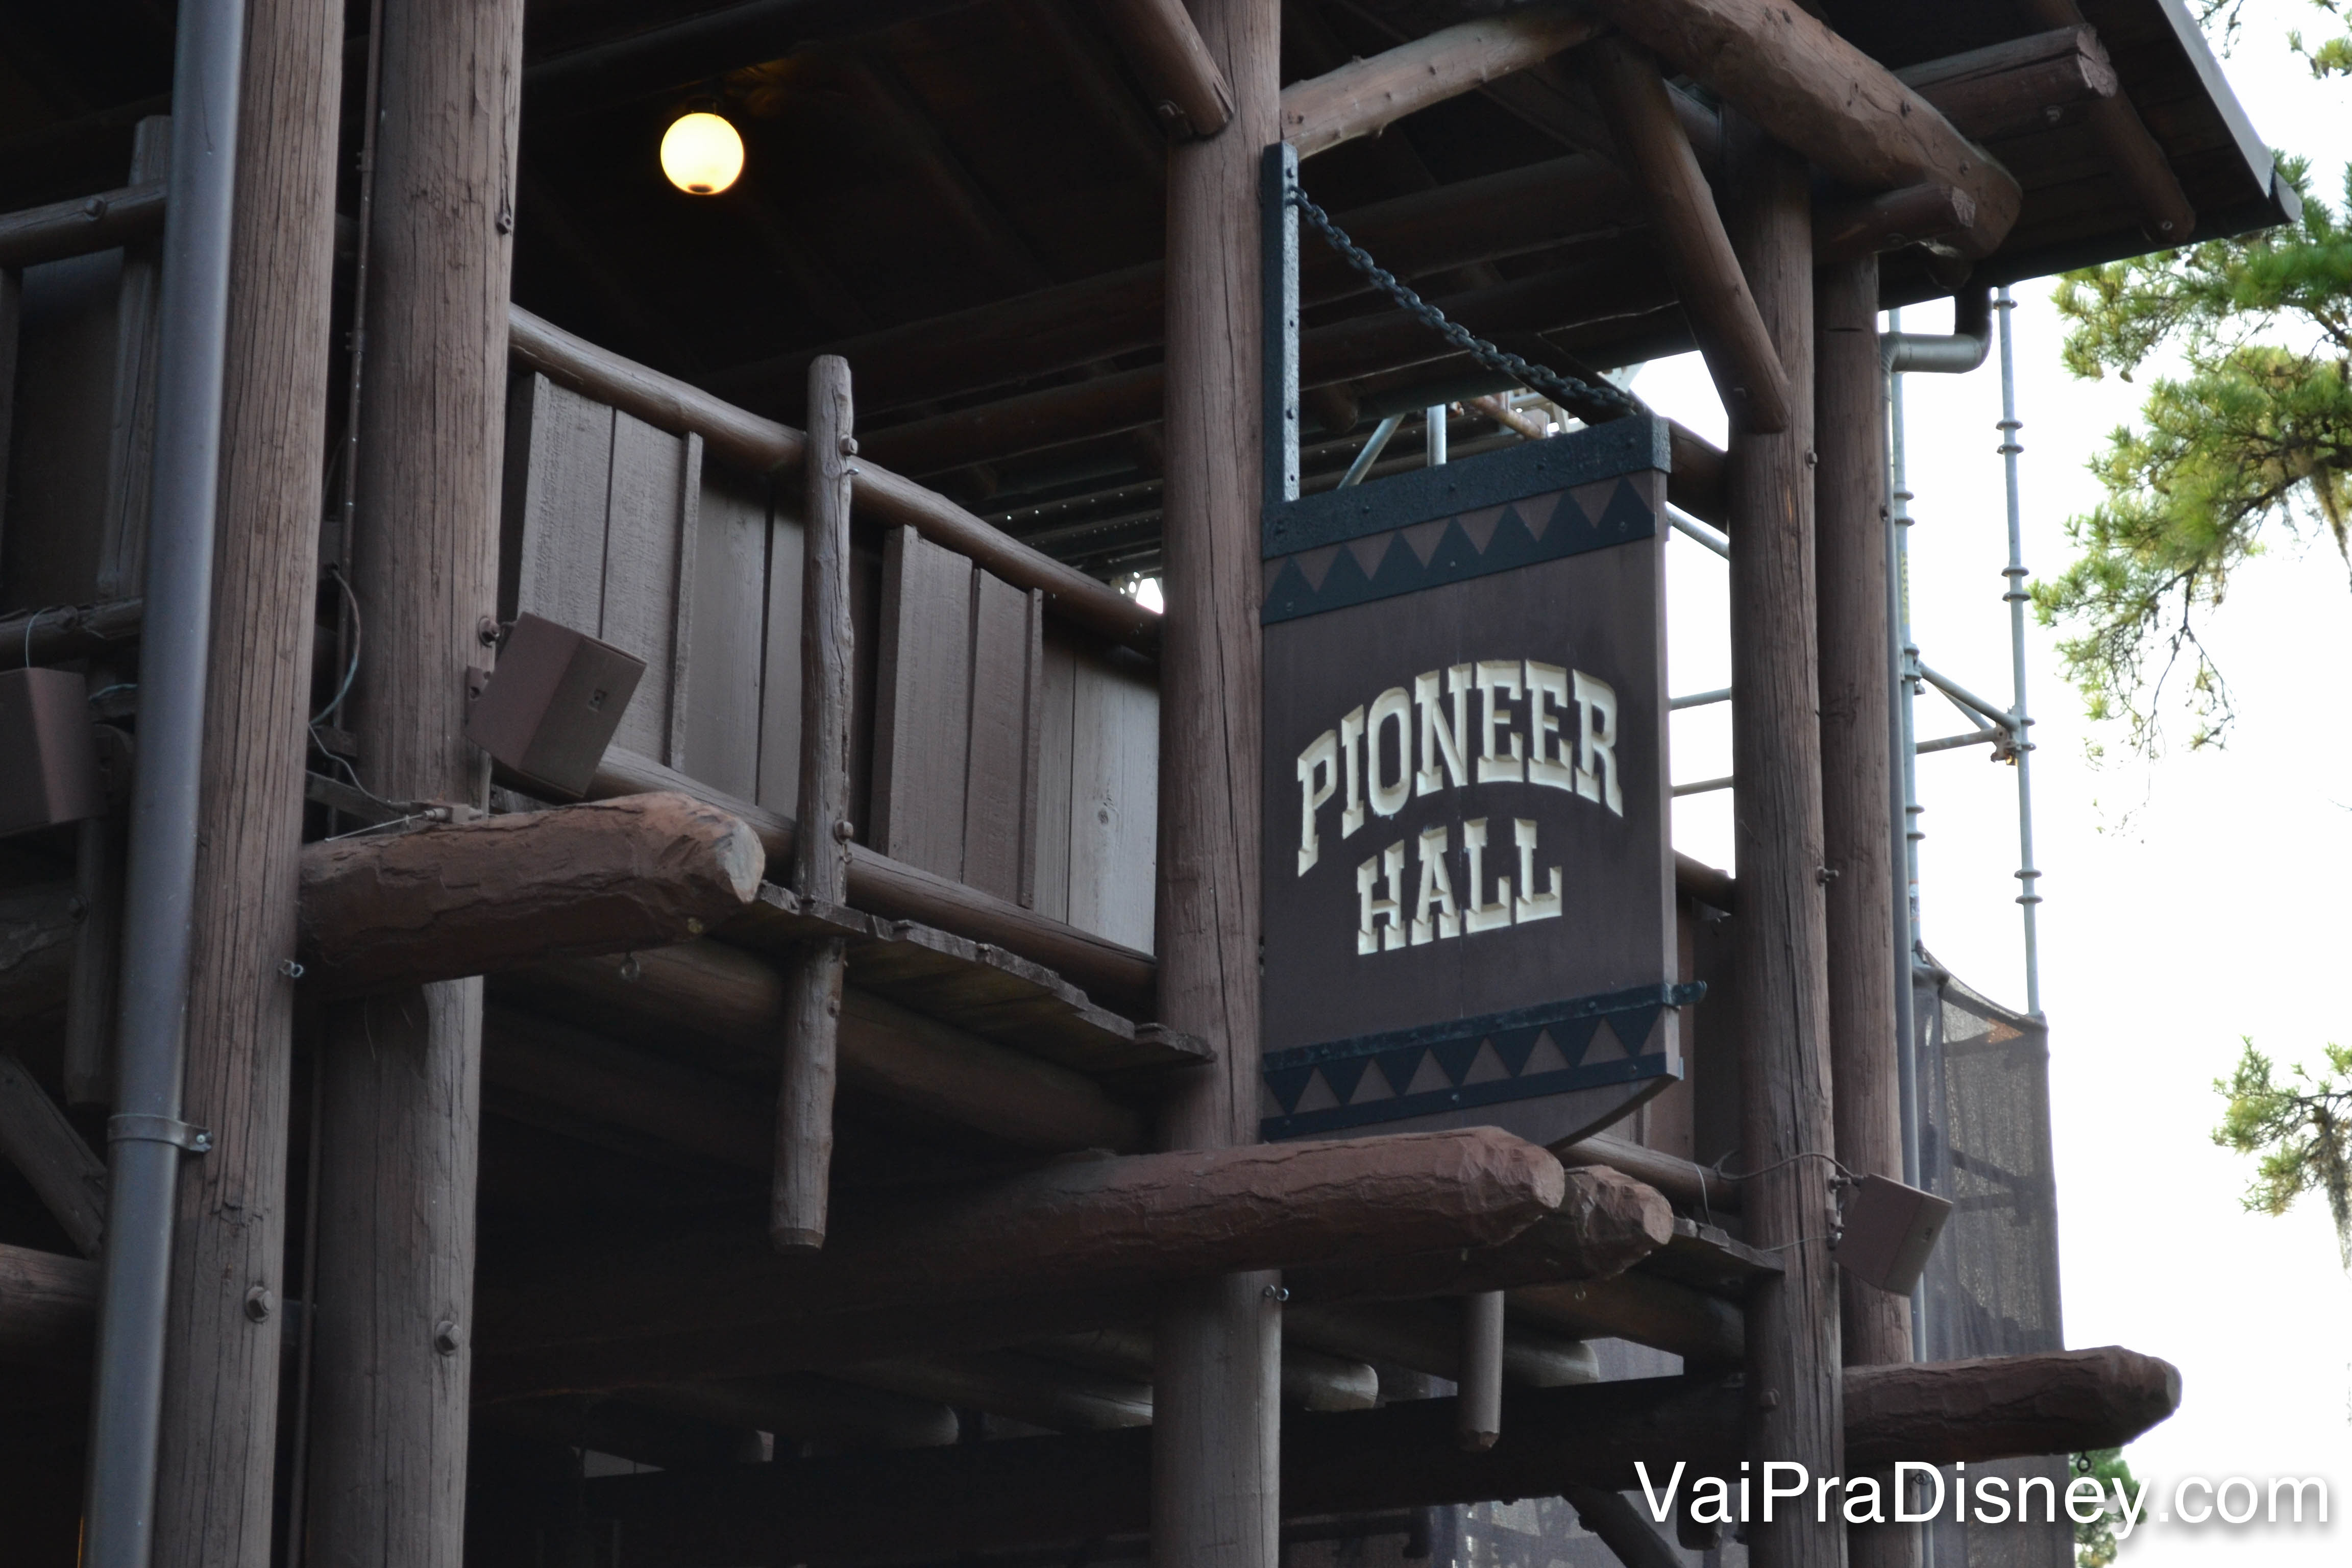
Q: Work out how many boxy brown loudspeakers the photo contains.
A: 3